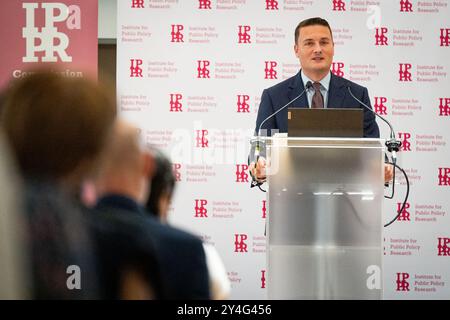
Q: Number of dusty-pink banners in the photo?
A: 1